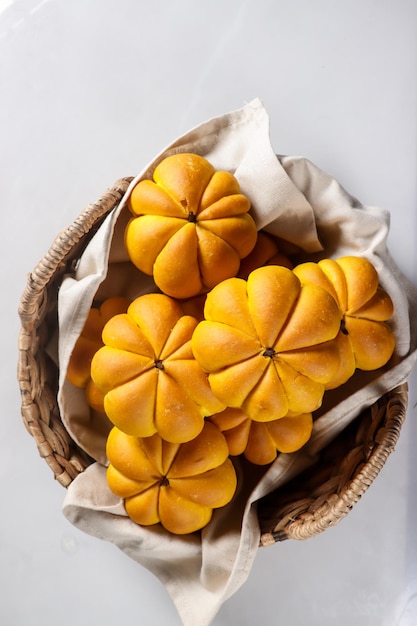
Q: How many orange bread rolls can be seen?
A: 8